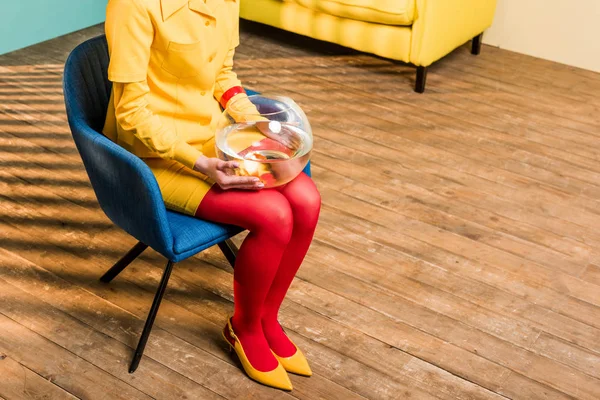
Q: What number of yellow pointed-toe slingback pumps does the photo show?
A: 2